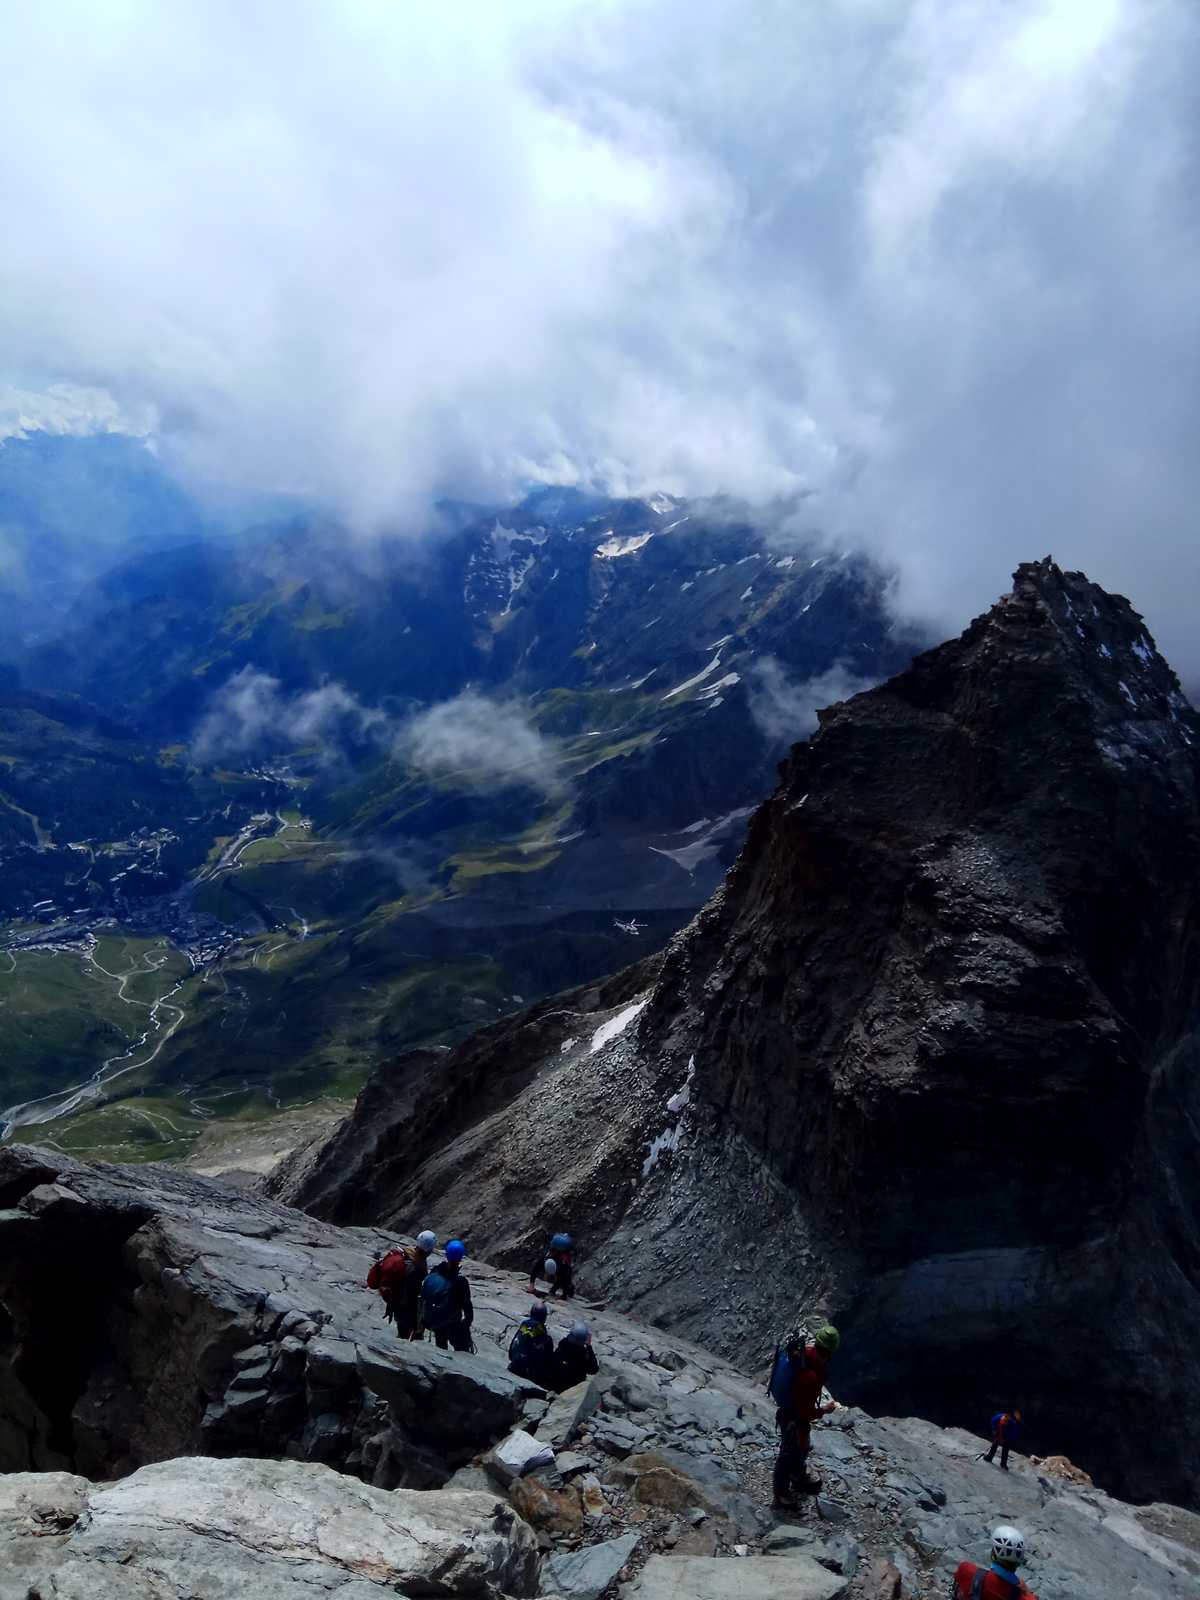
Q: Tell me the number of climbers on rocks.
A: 8